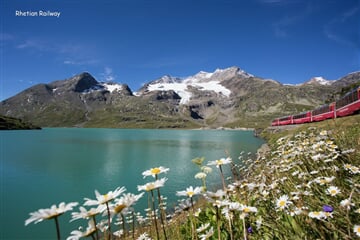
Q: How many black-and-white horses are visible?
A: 0